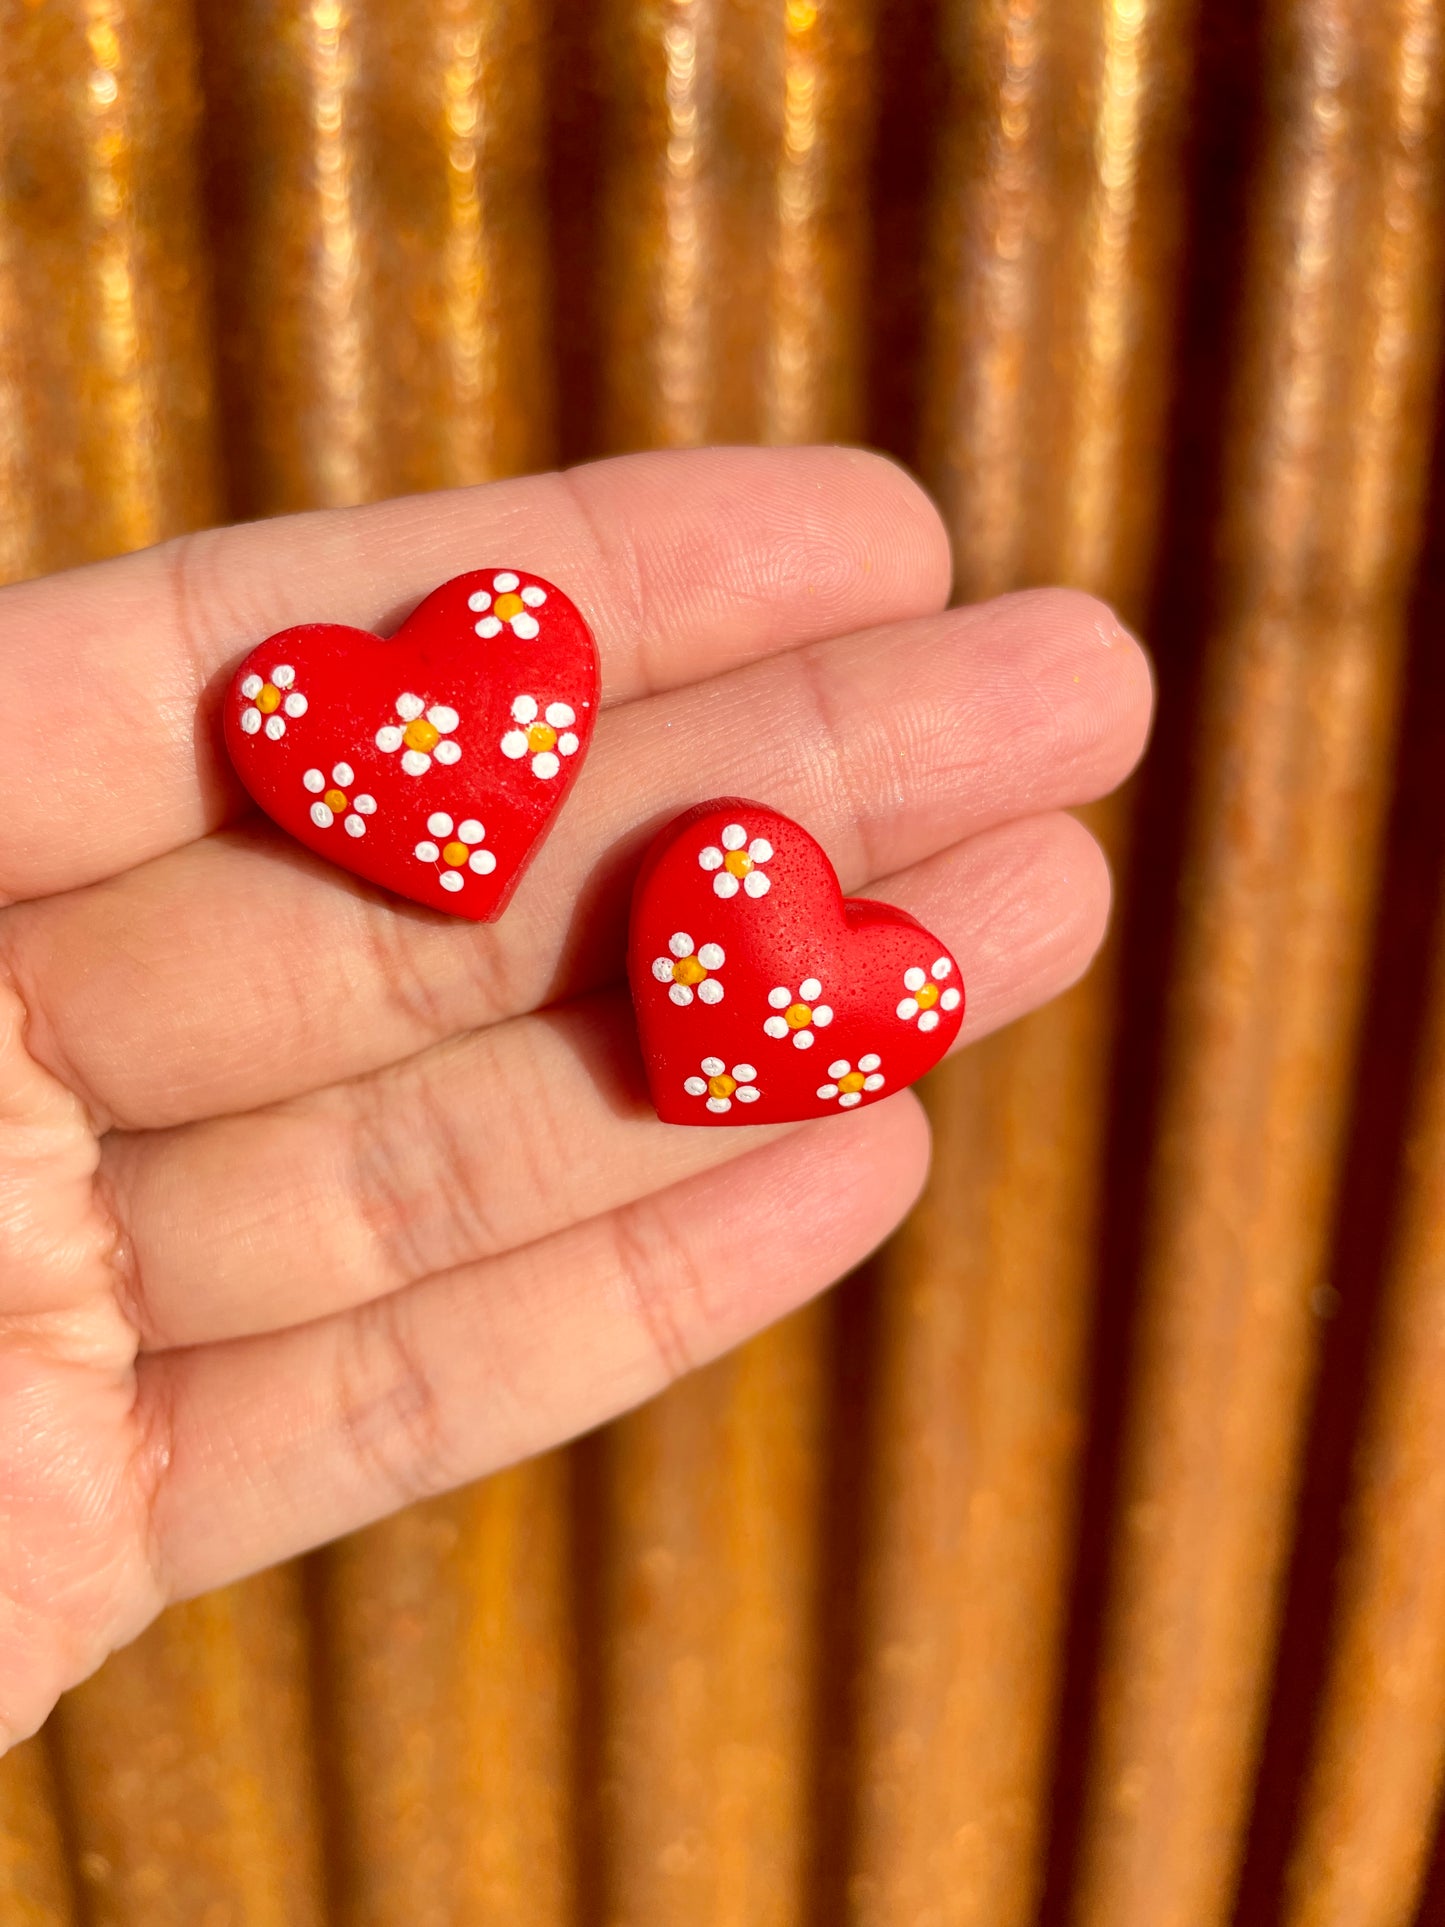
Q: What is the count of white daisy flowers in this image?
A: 12